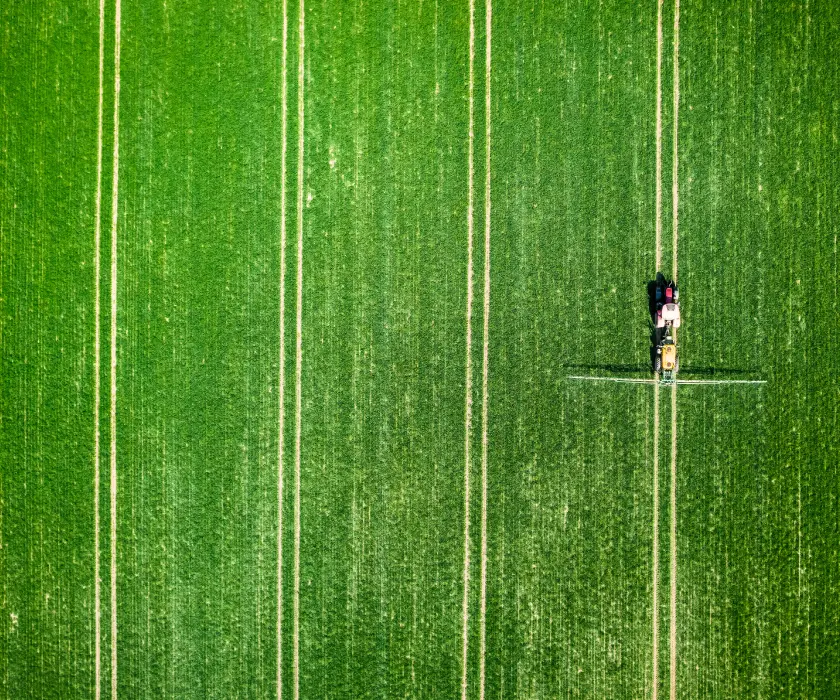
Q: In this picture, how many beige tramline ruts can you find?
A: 8